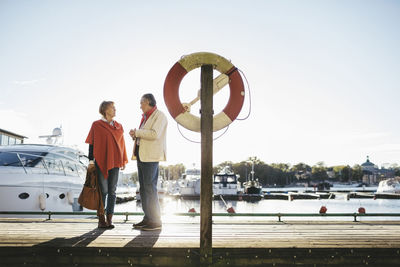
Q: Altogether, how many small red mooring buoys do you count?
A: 4